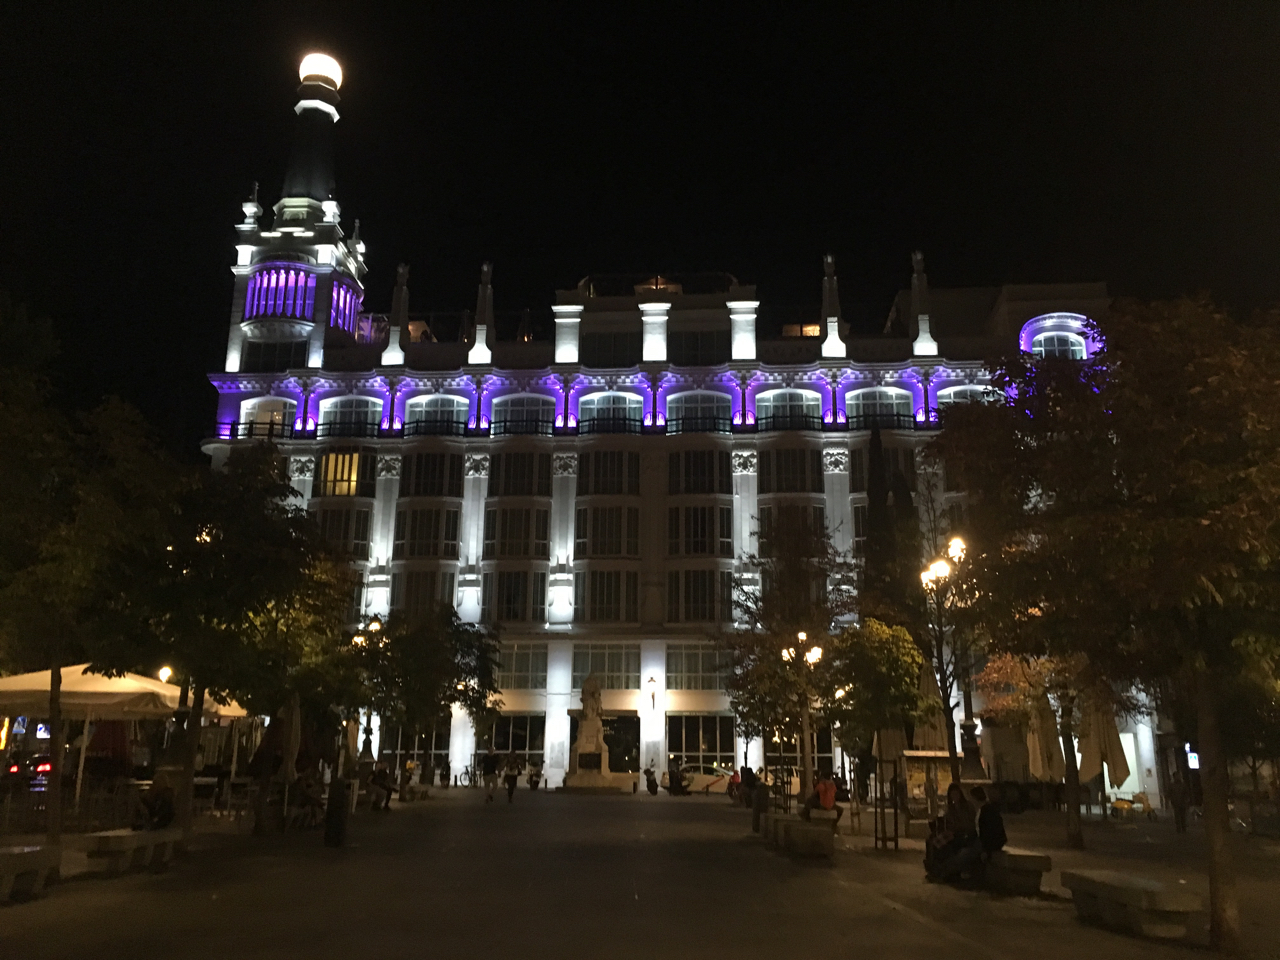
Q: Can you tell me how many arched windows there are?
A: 10